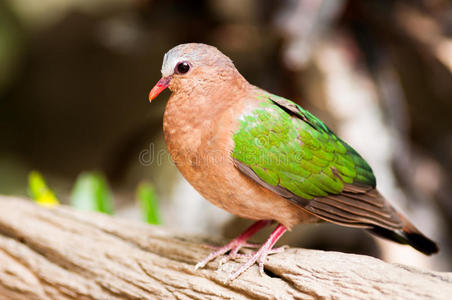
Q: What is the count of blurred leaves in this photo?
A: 3